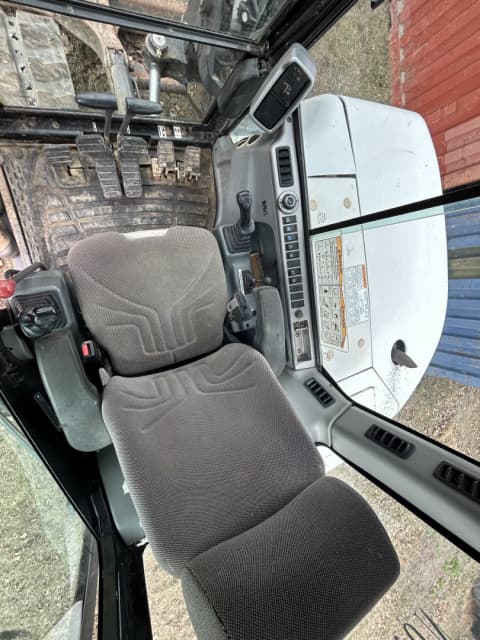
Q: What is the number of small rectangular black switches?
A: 11